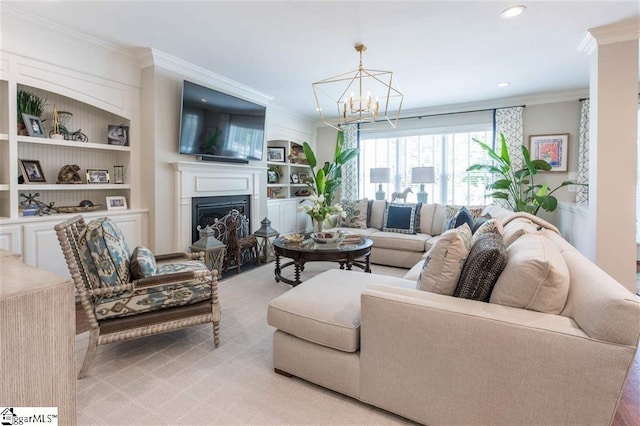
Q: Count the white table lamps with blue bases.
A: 2